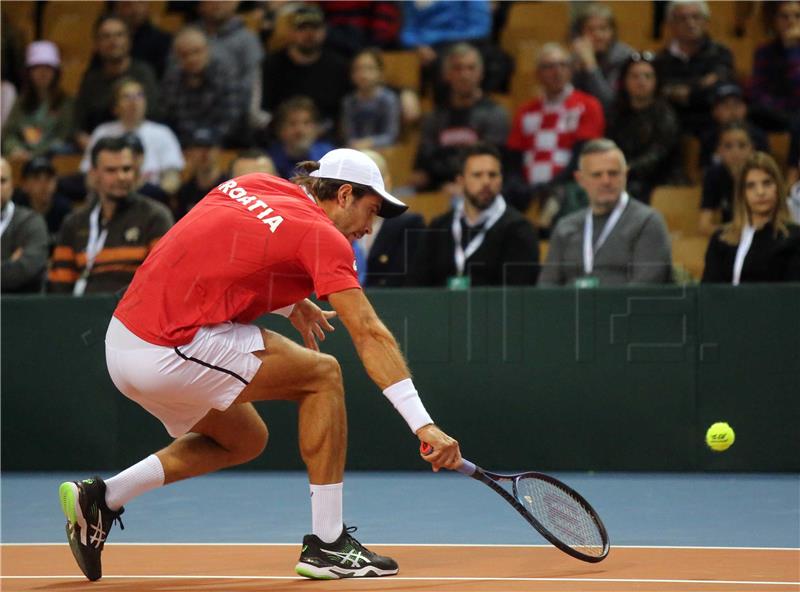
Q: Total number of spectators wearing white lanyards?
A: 5